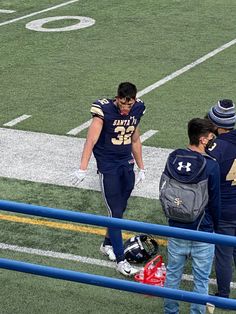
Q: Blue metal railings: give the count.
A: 2